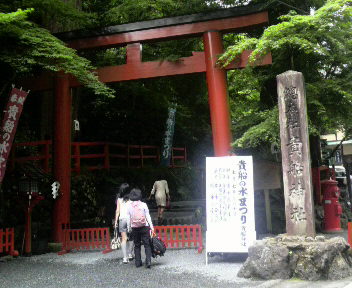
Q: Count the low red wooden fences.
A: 3